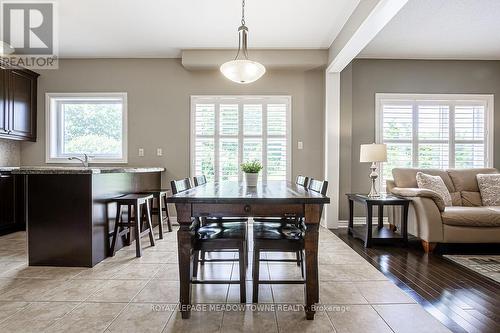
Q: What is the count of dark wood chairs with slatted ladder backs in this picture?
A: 4